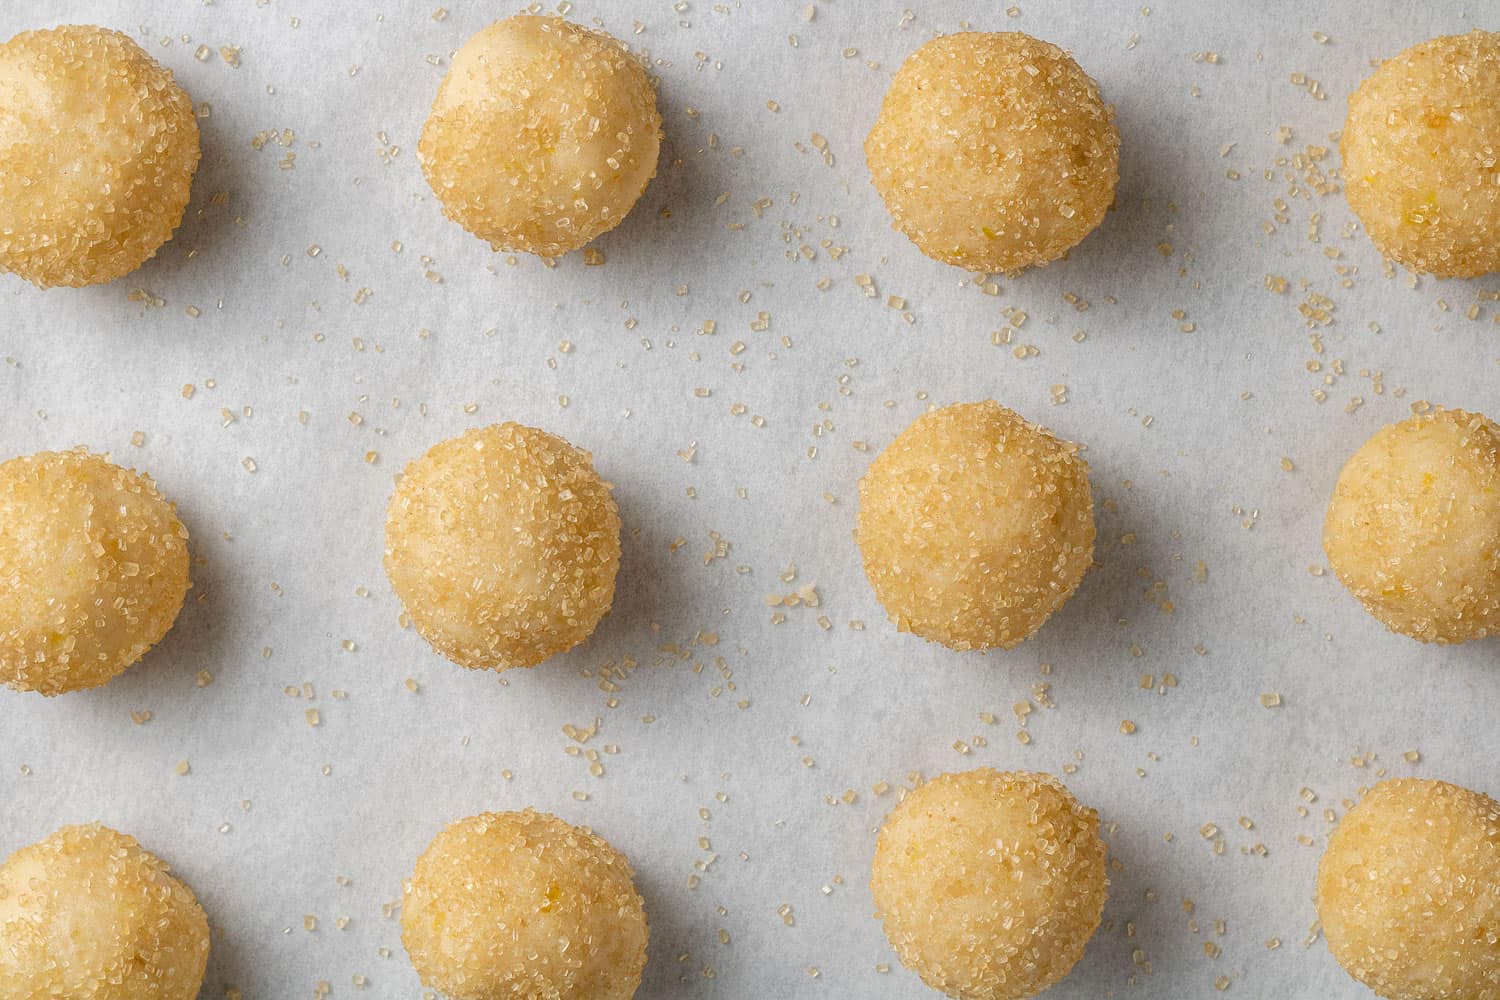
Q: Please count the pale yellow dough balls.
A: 12